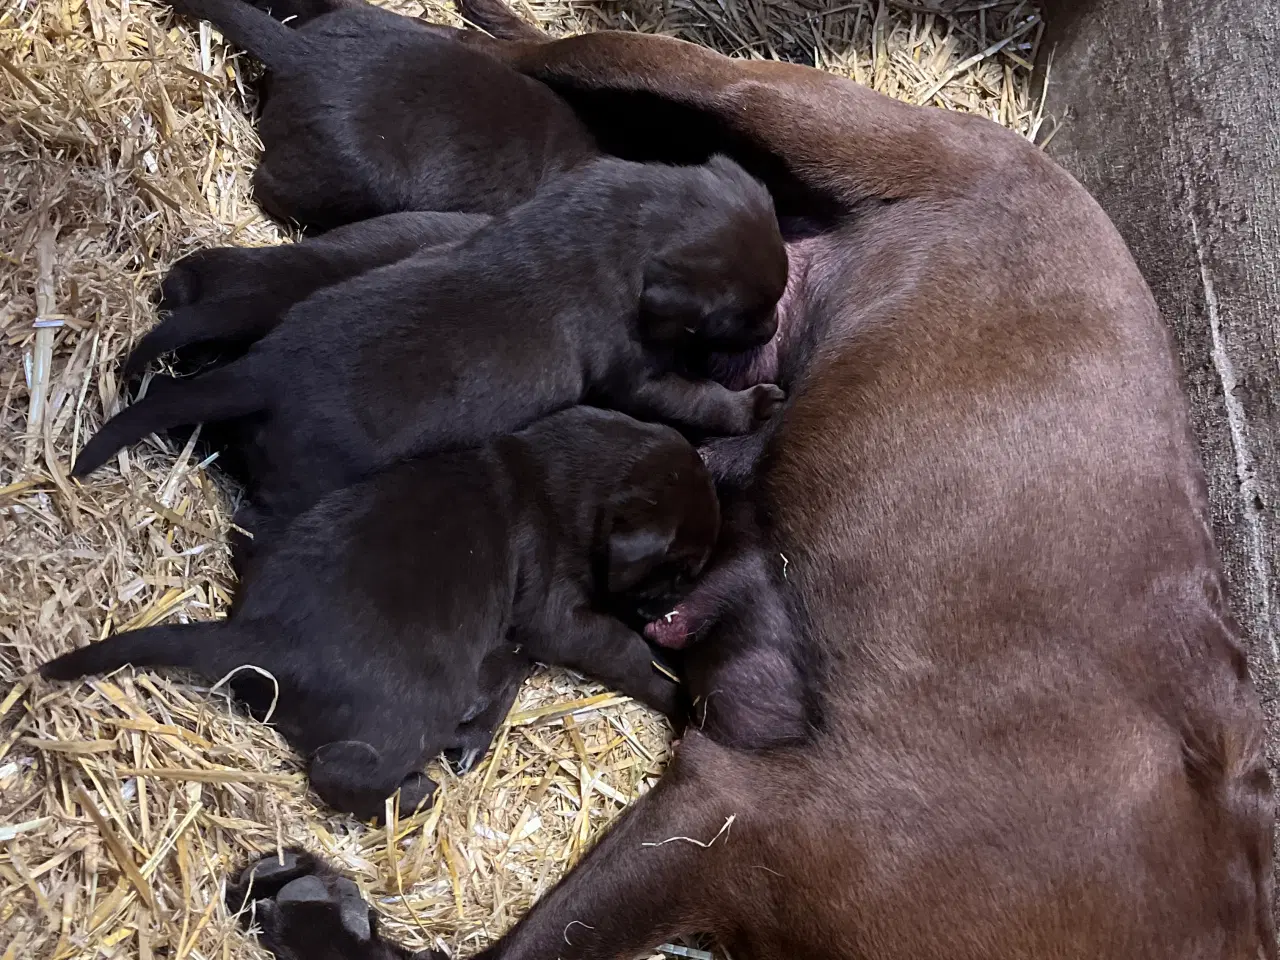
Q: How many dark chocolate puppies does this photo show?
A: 4